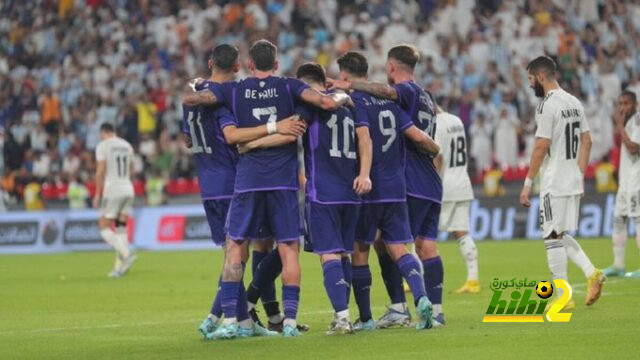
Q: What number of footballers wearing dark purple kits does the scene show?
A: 5